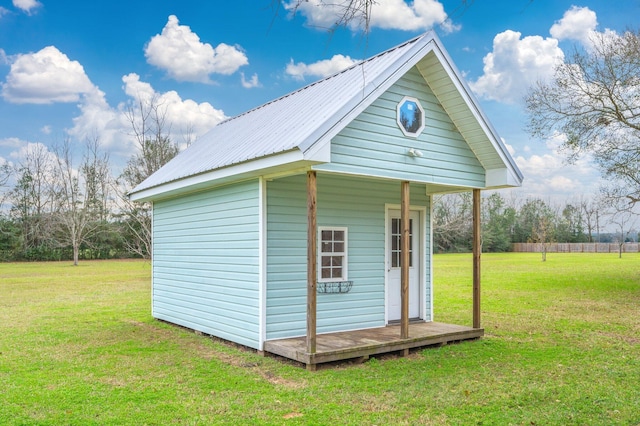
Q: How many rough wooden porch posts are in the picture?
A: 3